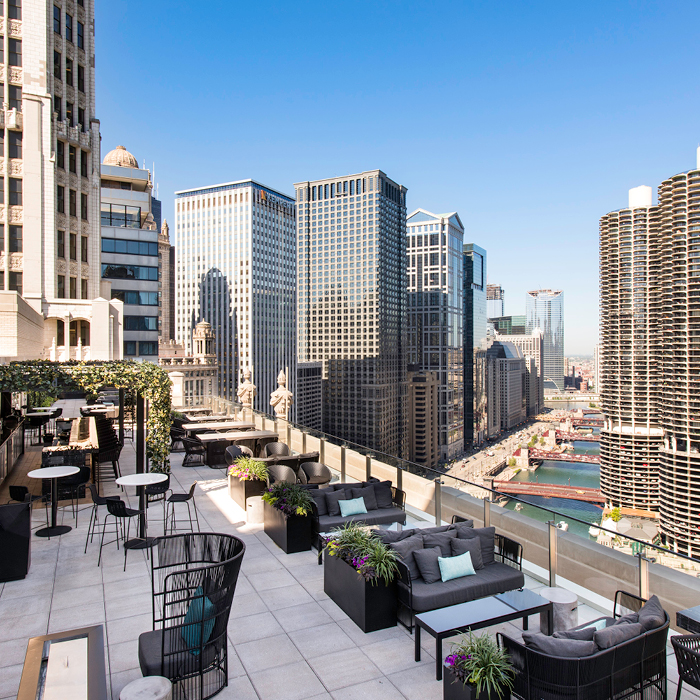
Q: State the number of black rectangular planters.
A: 4